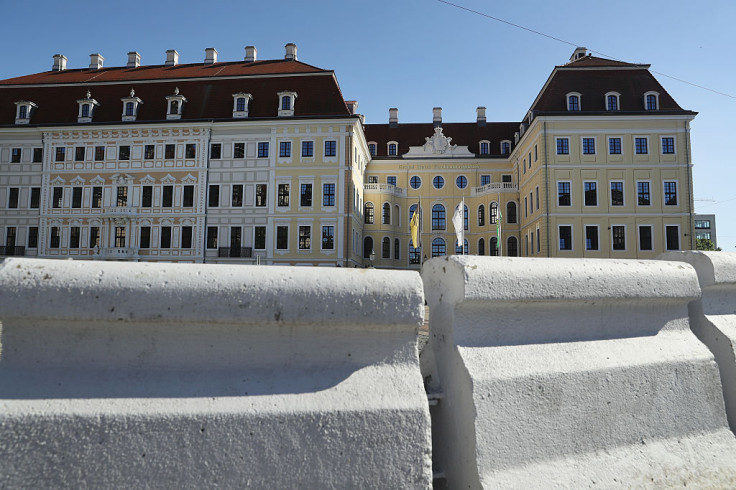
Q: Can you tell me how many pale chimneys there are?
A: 11